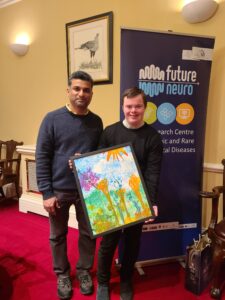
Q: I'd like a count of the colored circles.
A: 3